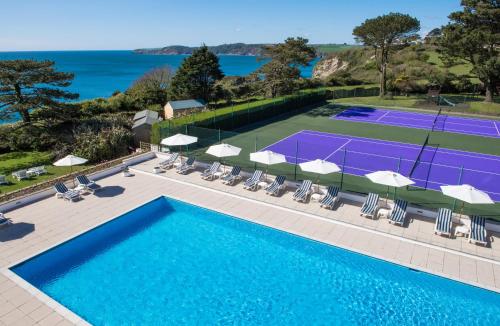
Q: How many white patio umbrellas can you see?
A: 7